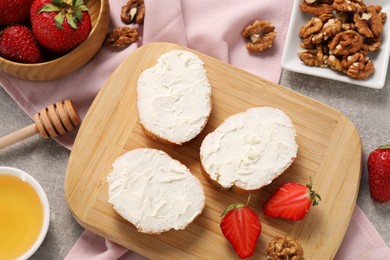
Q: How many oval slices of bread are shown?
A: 3